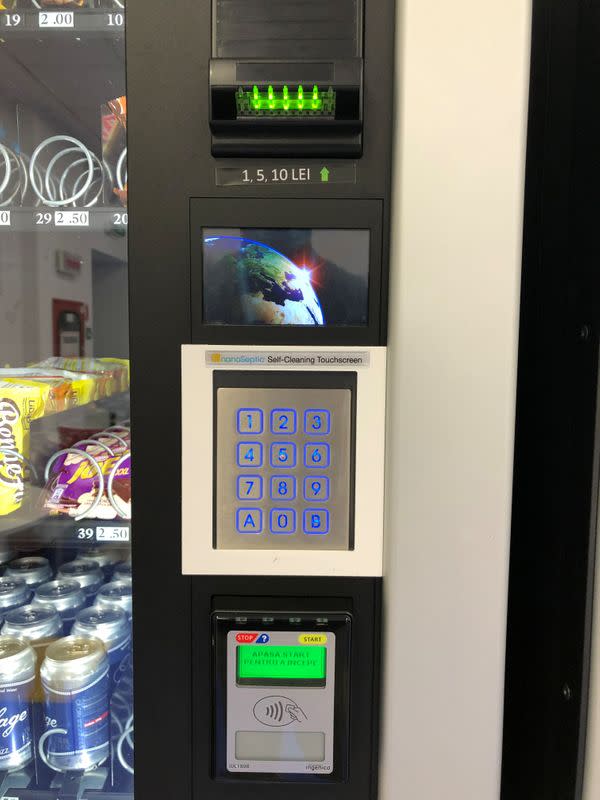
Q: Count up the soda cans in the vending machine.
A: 12